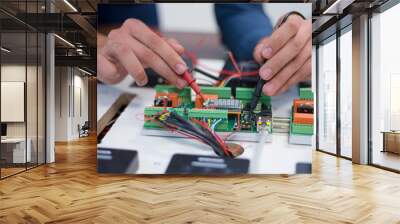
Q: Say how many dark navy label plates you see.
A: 3